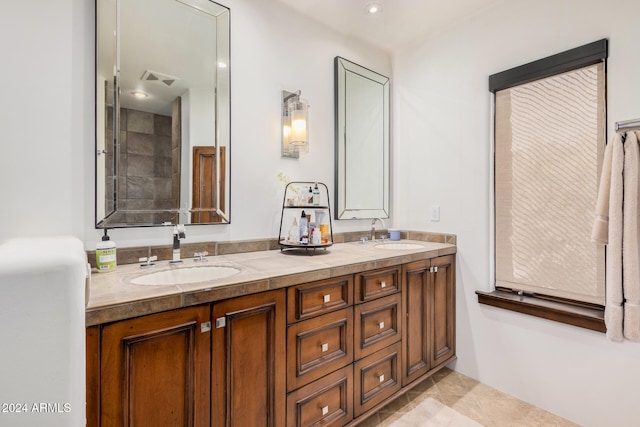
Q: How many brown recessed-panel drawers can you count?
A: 6